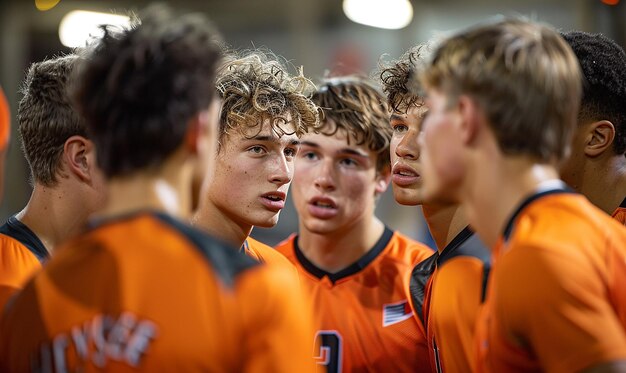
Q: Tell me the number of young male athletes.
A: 7